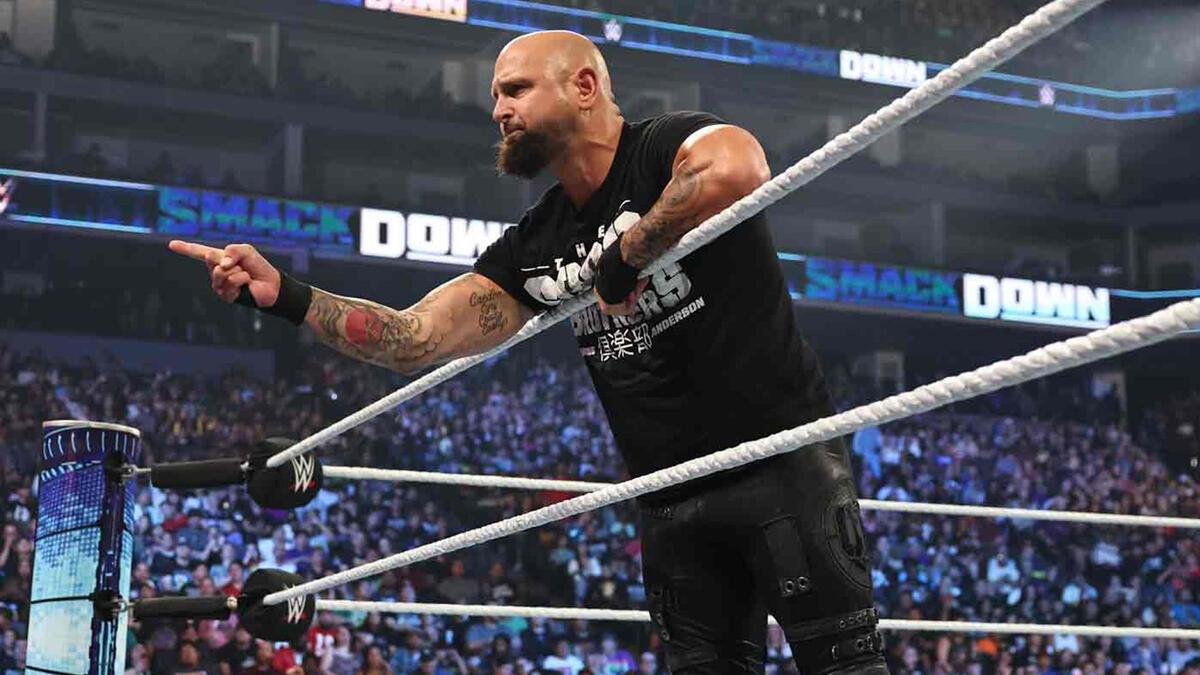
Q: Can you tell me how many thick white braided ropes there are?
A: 4